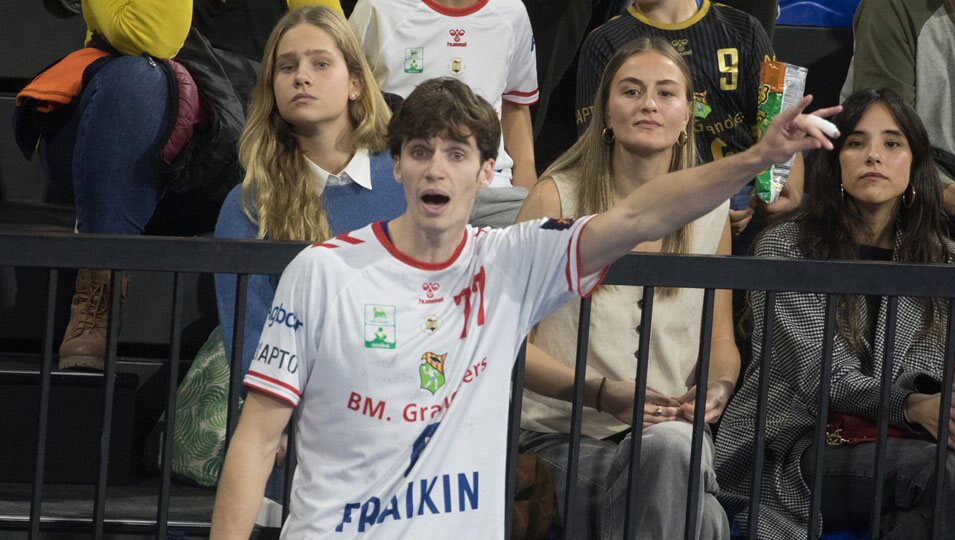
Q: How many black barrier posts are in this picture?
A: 13